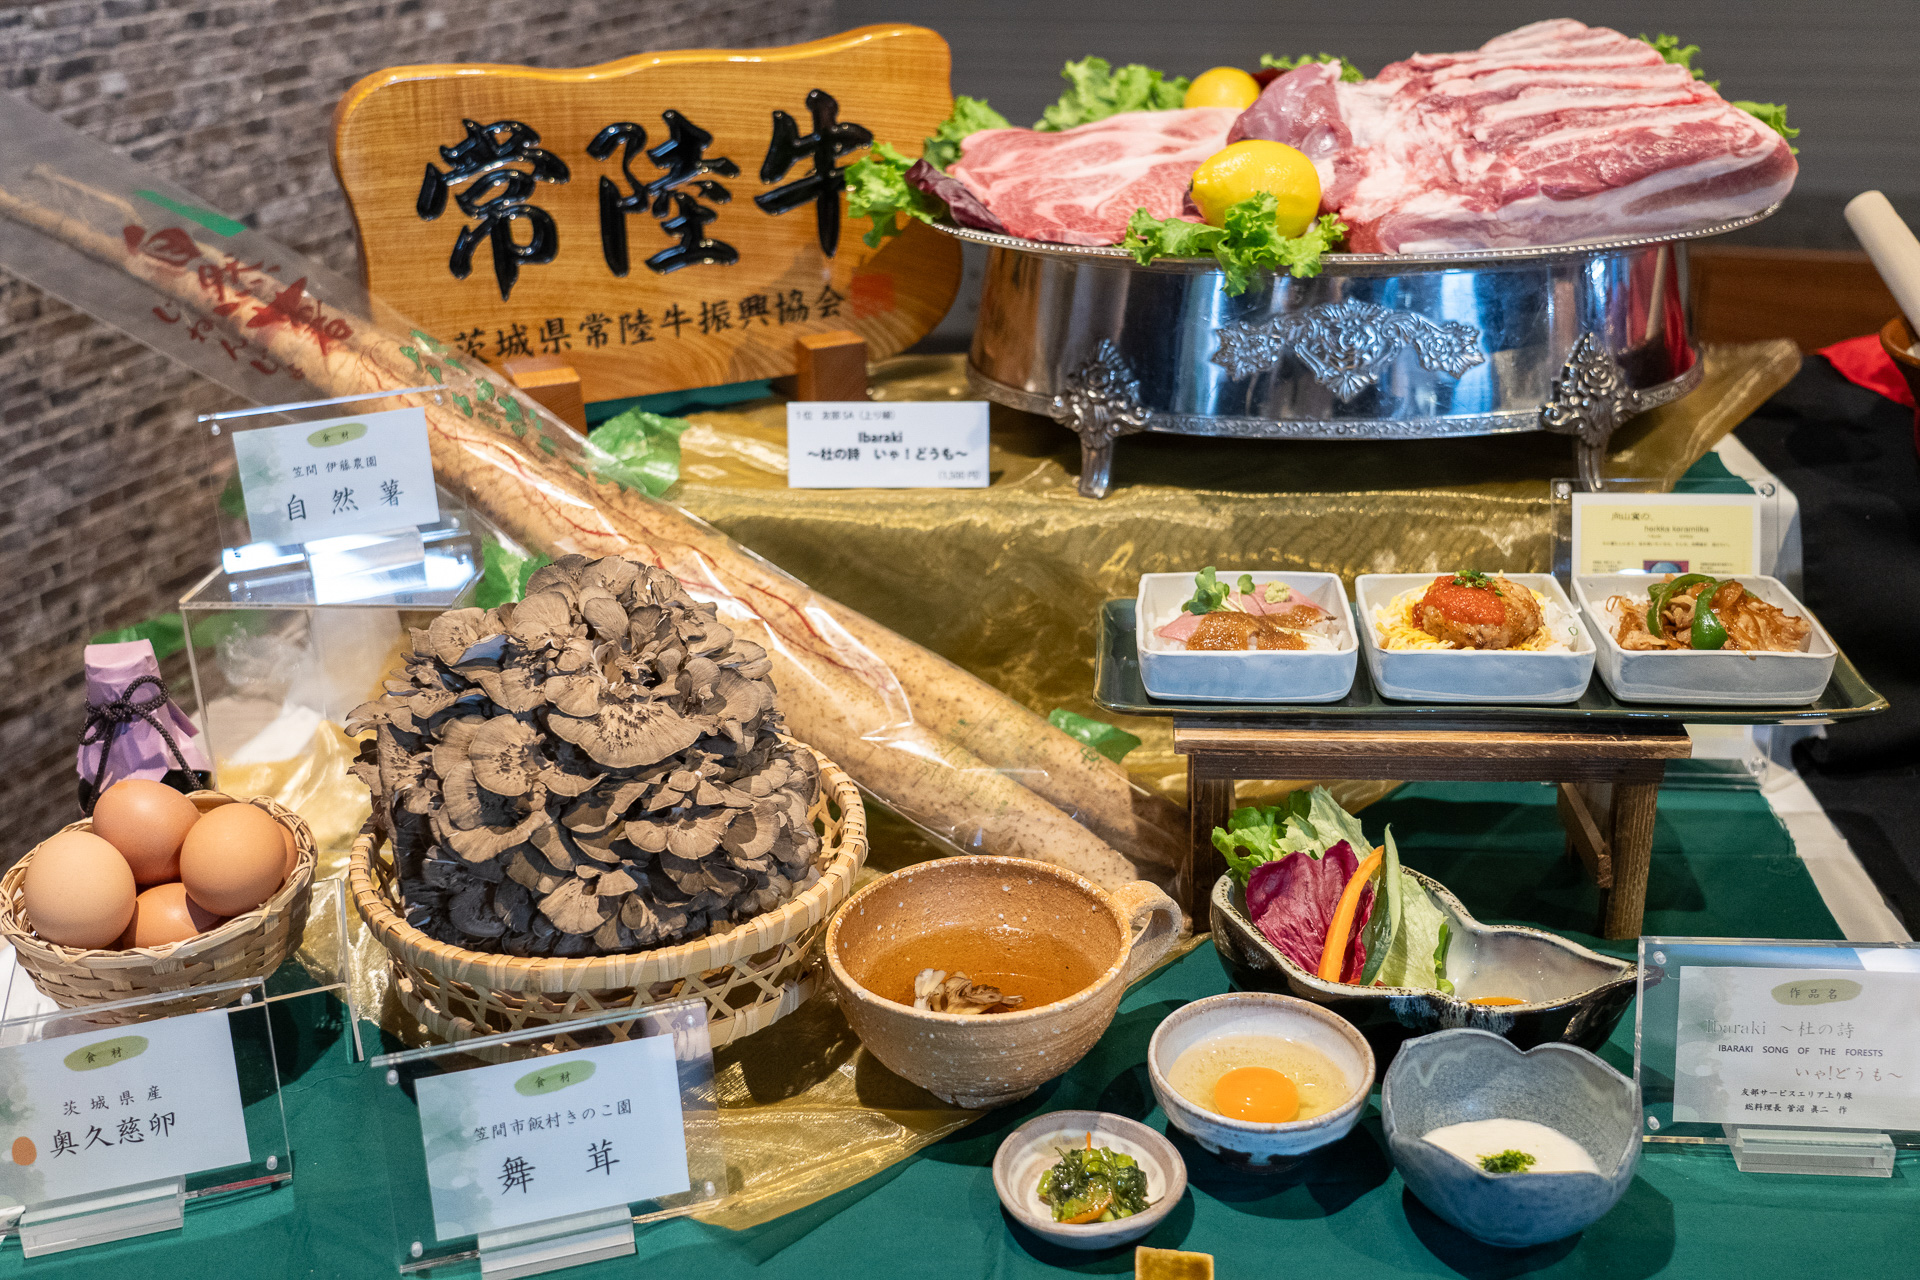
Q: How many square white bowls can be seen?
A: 3